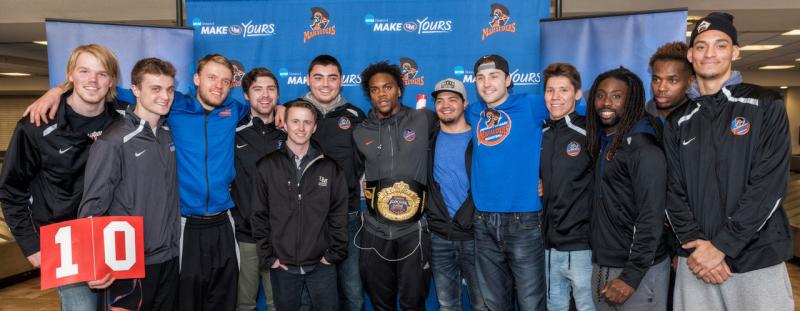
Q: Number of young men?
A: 13